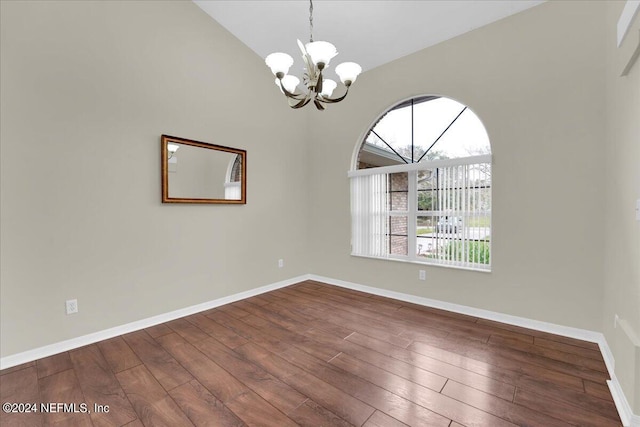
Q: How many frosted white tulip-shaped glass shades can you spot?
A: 5